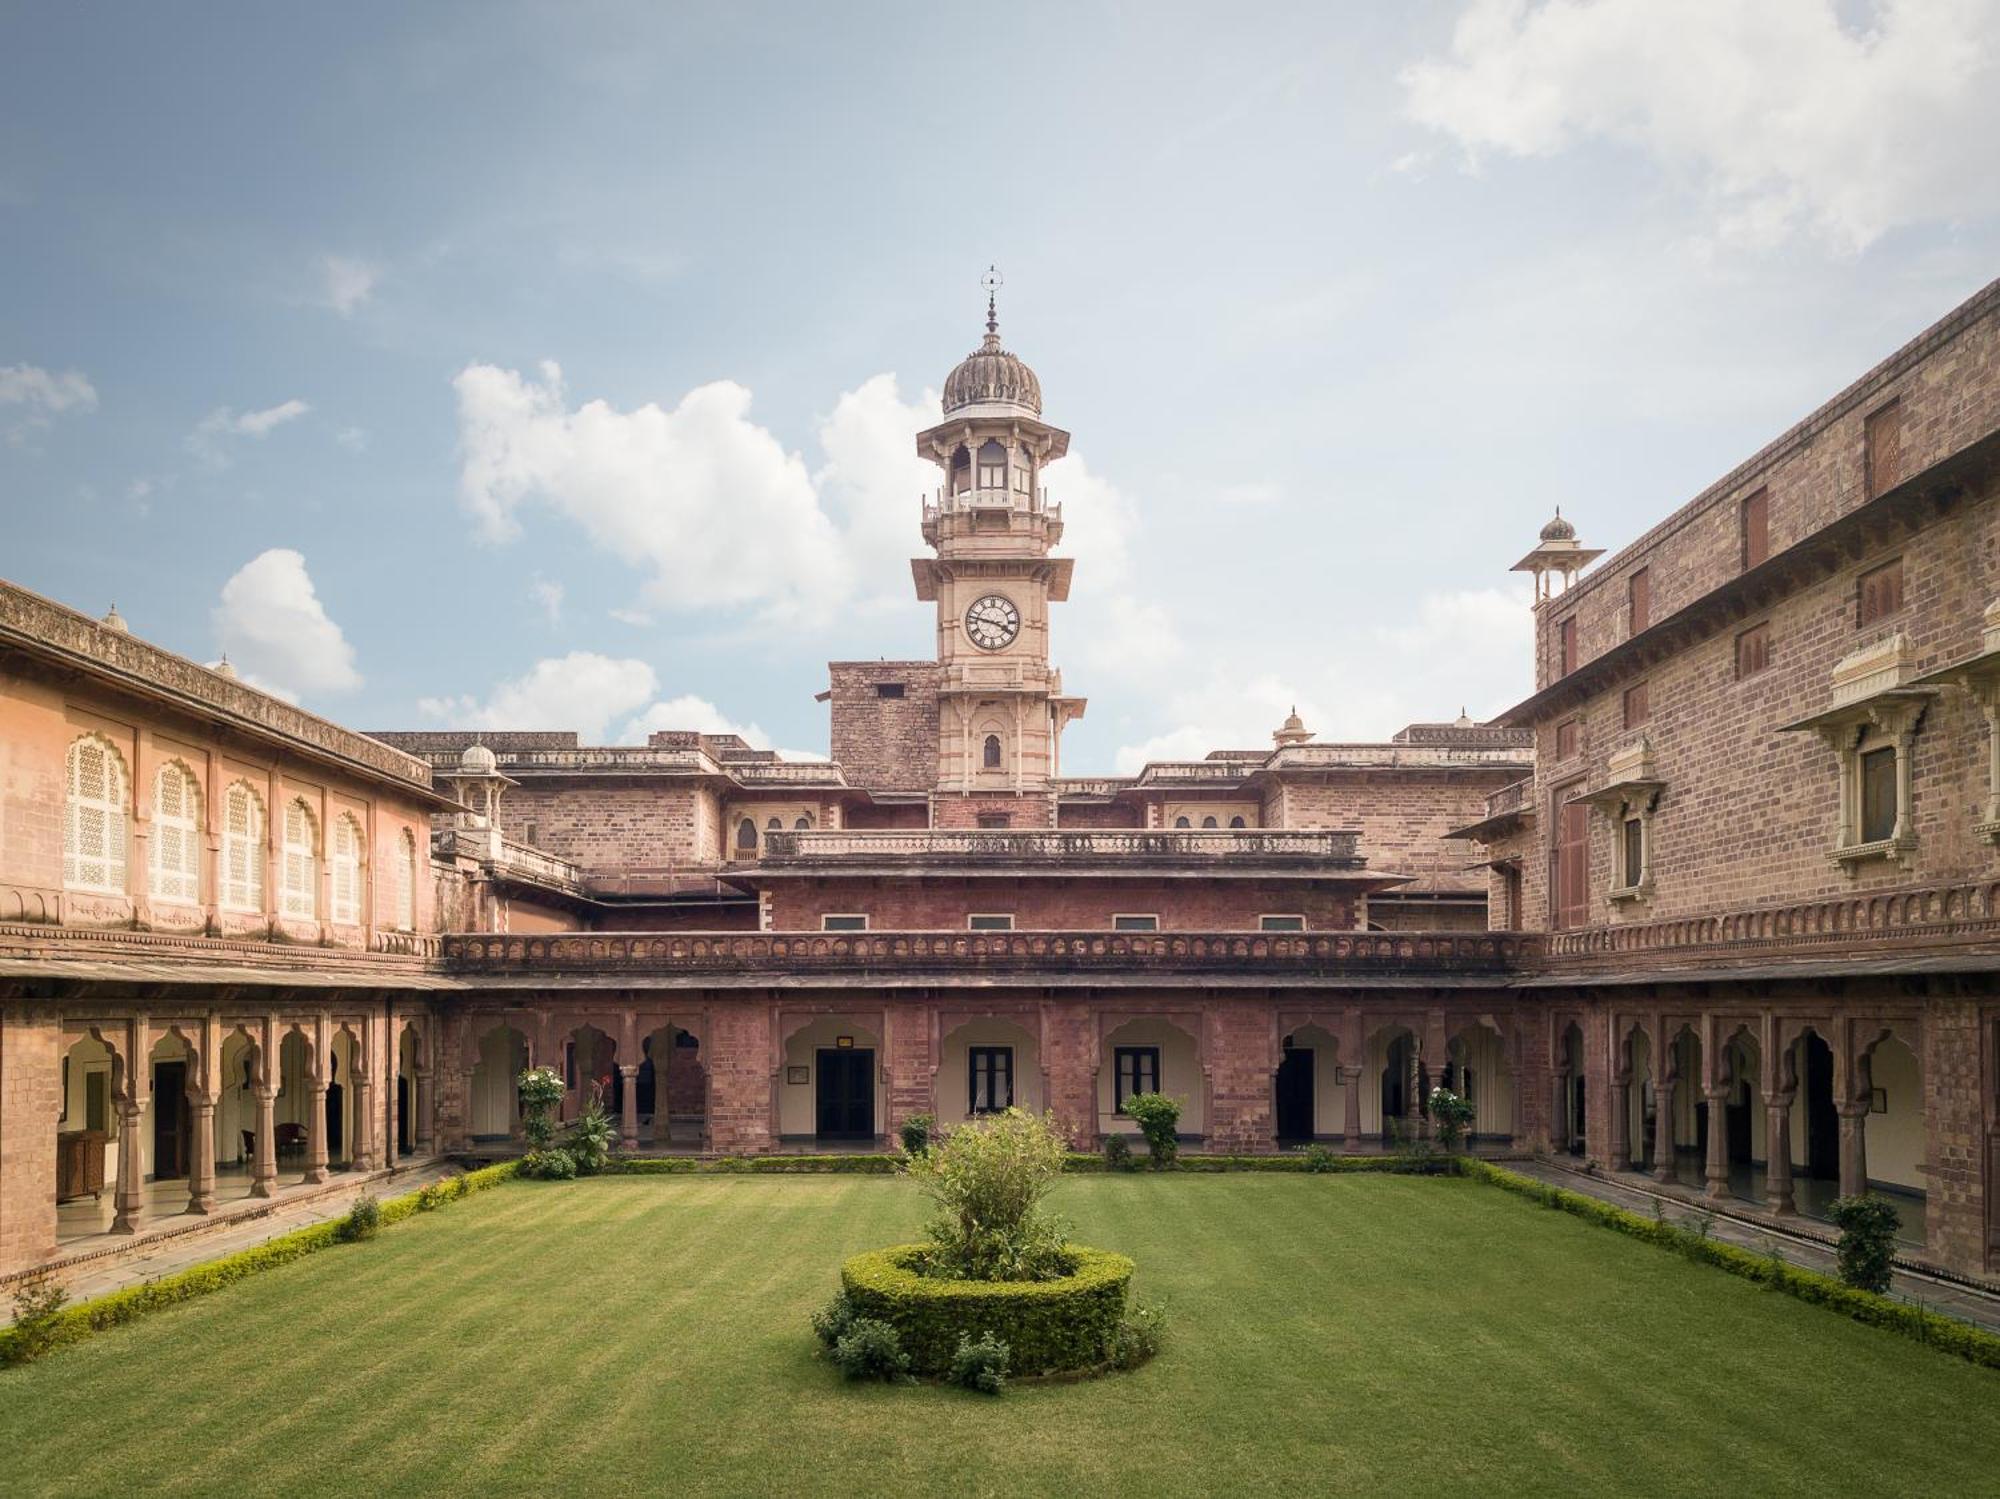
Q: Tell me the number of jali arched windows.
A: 6